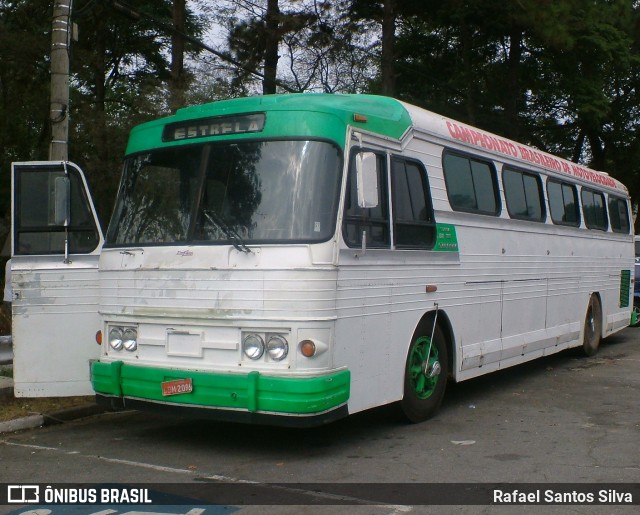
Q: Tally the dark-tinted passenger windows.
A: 5